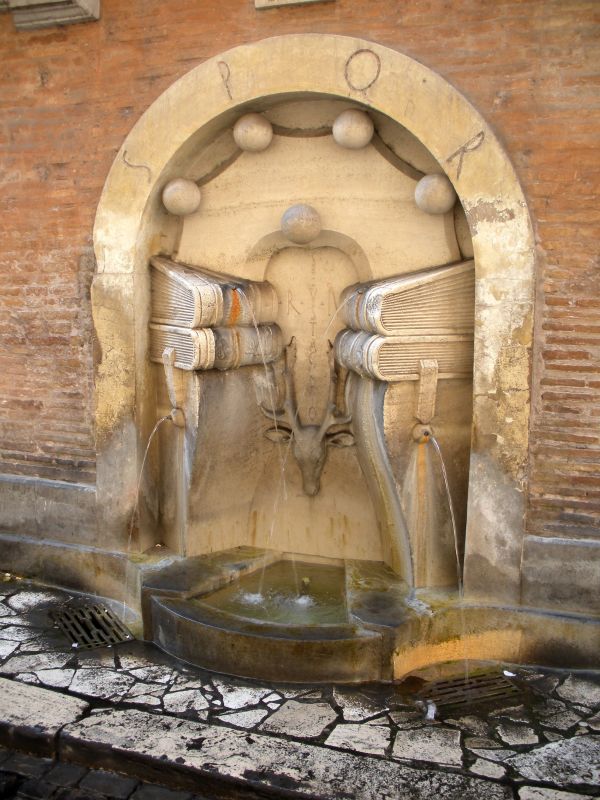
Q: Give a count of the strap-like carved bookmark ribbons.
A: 2